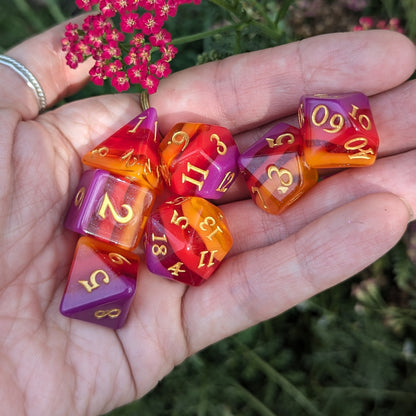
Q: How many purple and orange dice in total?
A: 7